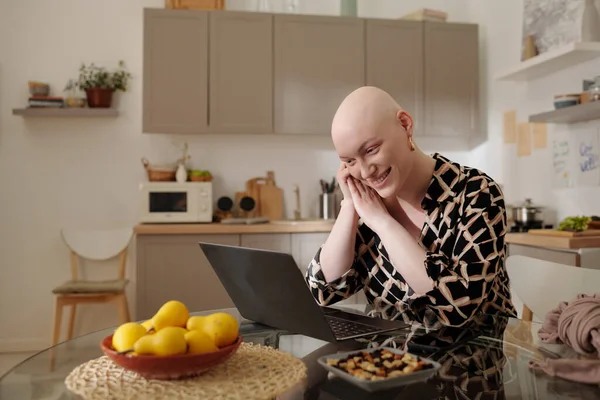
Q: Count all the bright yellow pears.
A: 6